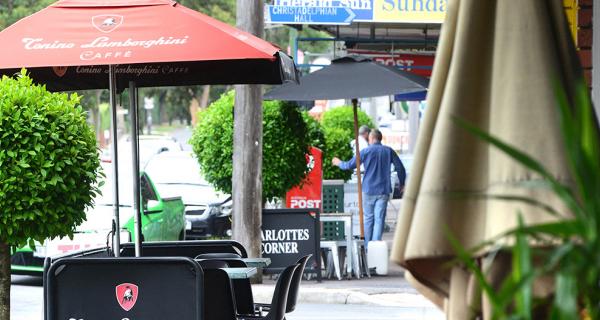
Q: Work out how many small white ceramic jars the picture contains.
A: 0